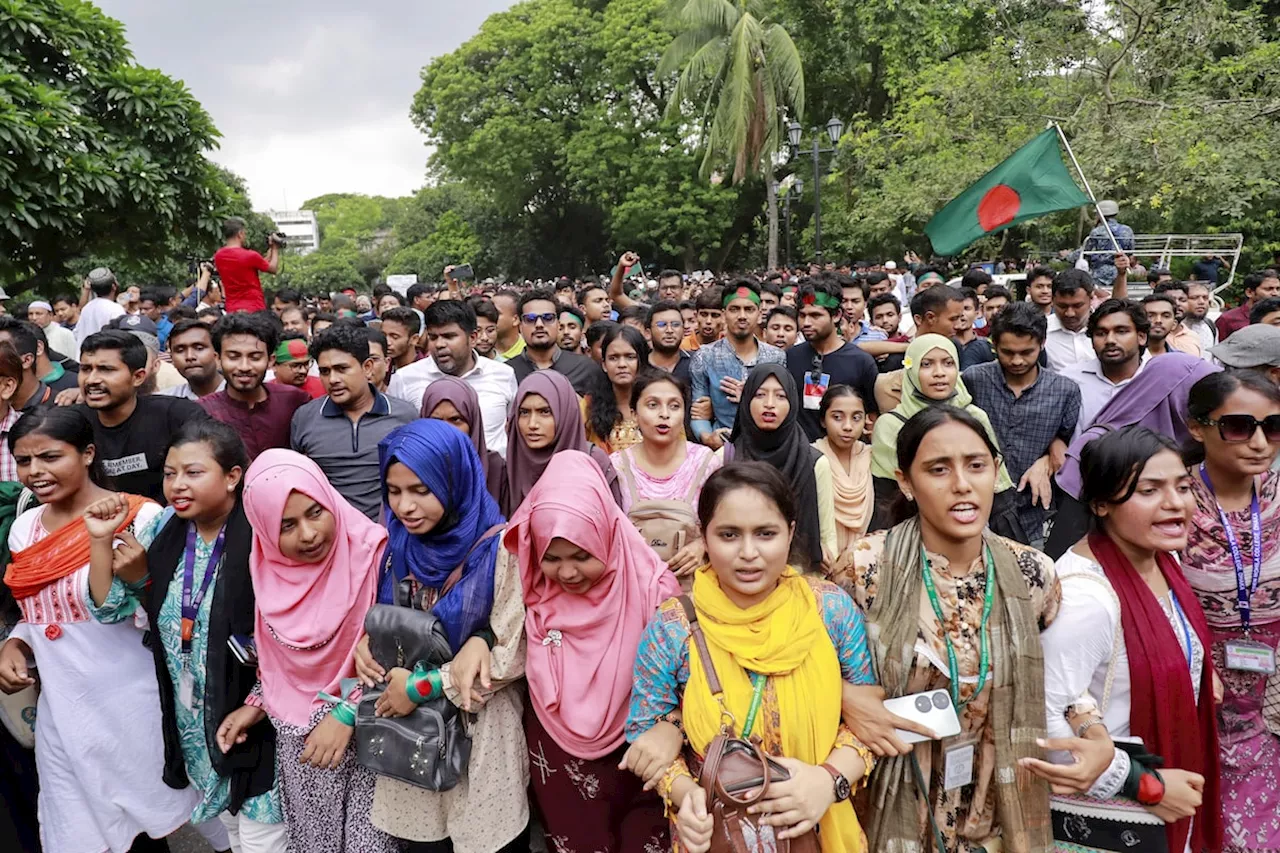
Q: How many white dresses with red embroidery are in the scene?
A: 1